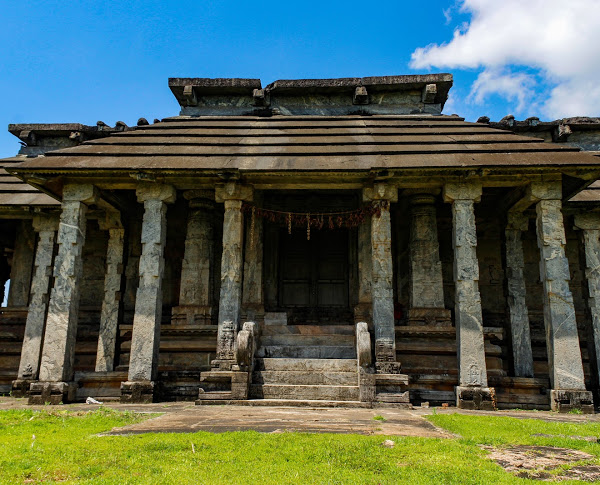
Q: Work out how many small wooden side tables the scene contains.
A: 0